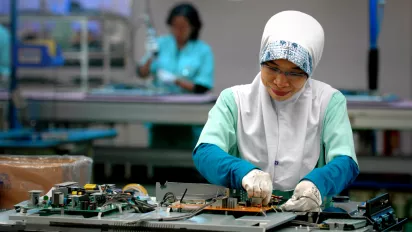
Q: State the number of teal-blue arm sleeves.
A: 2